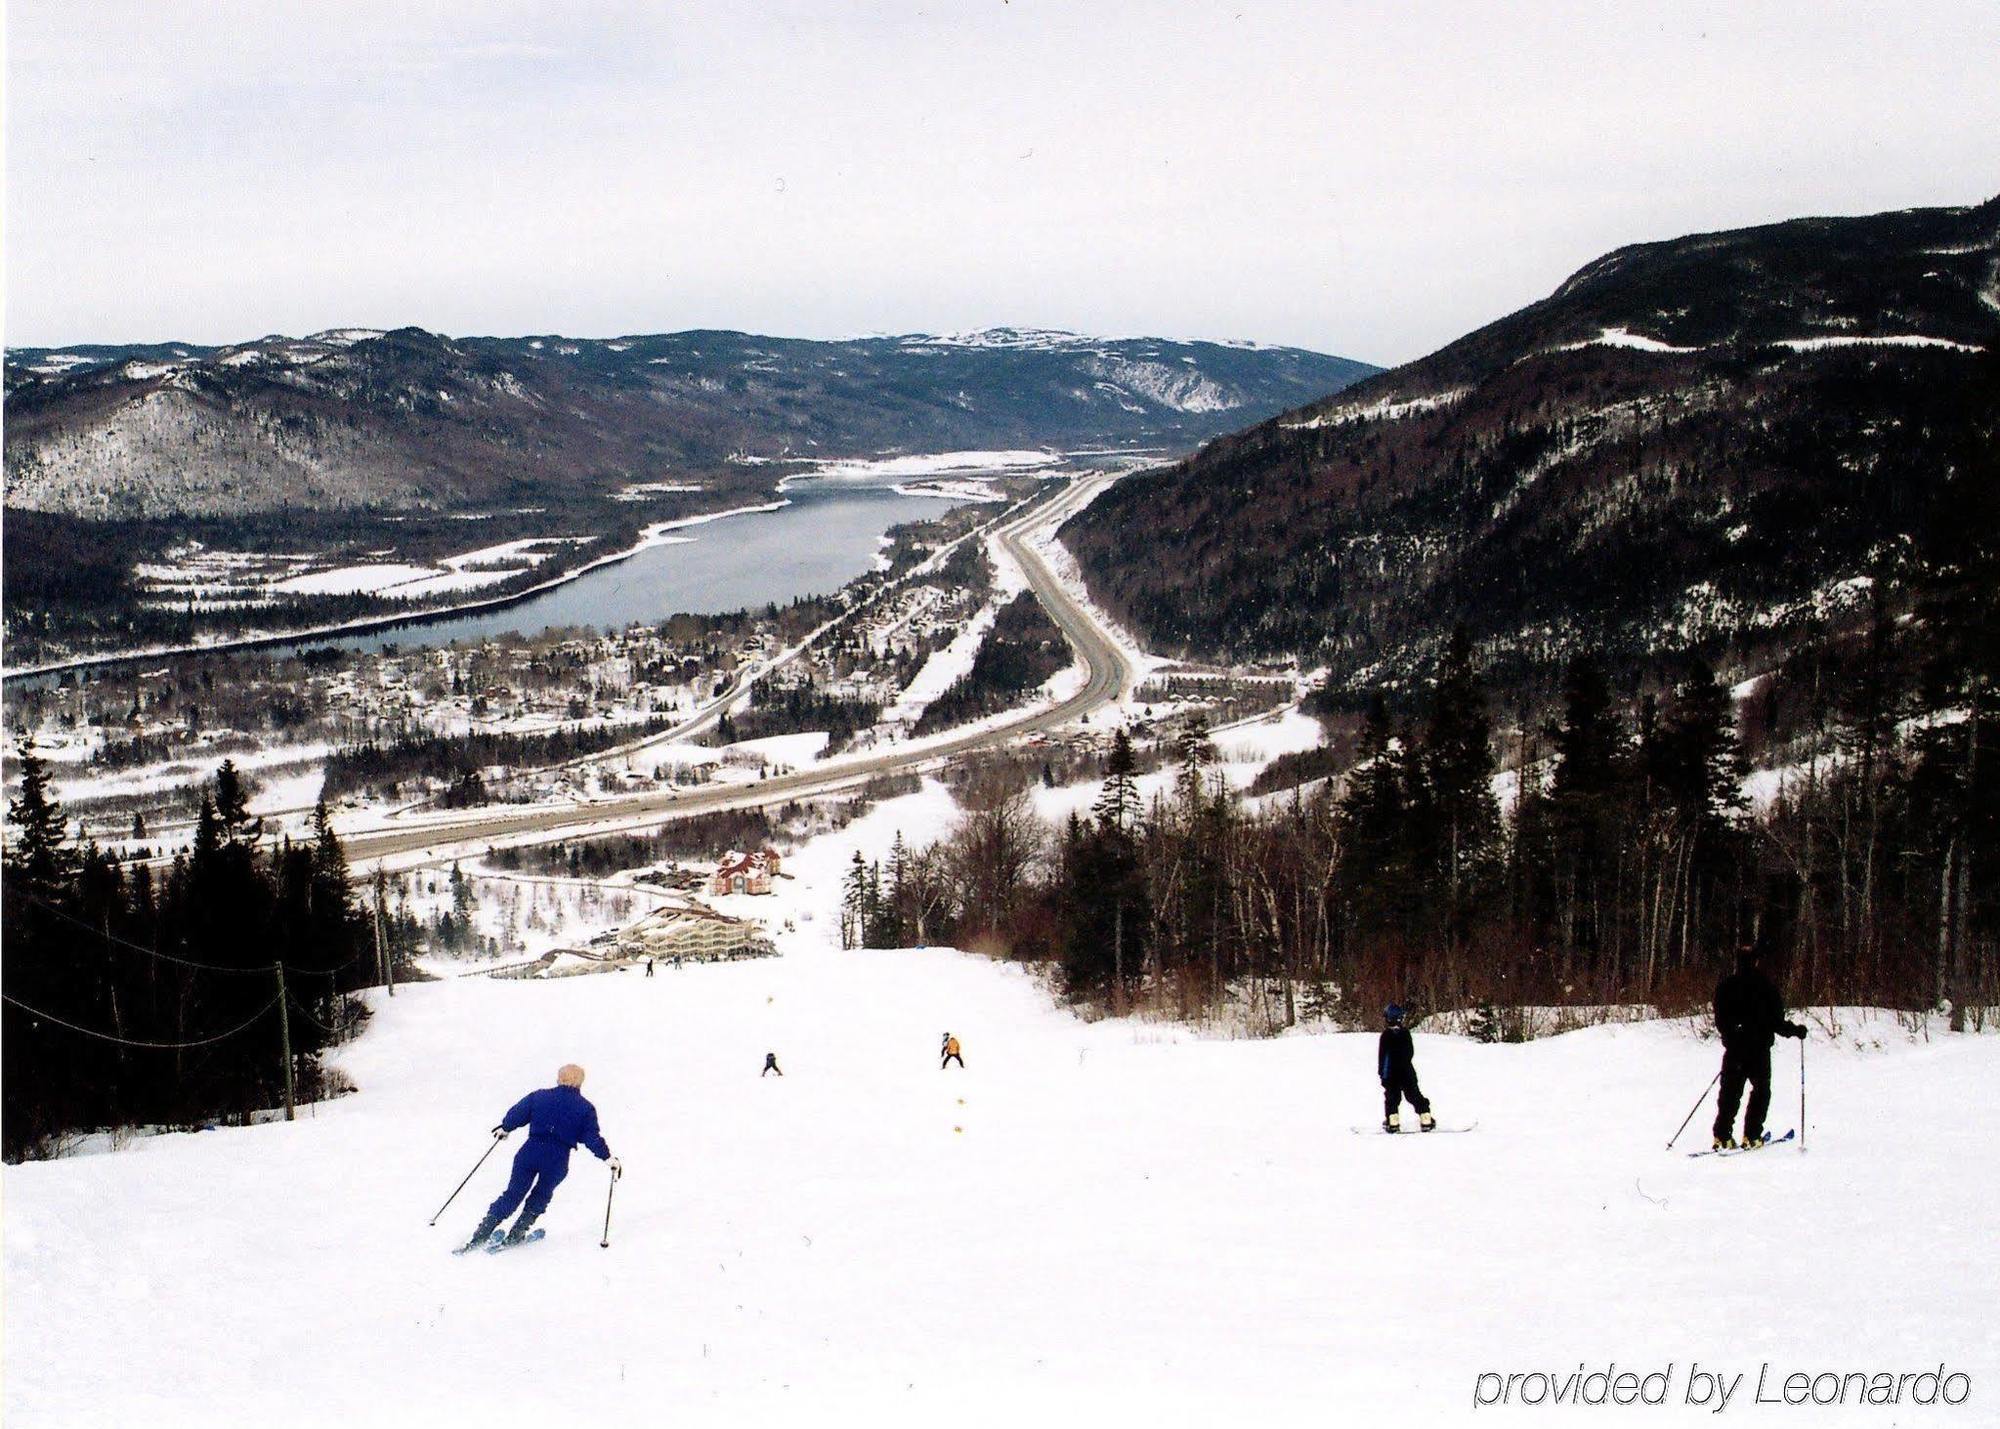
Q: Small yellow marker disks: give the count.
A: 3